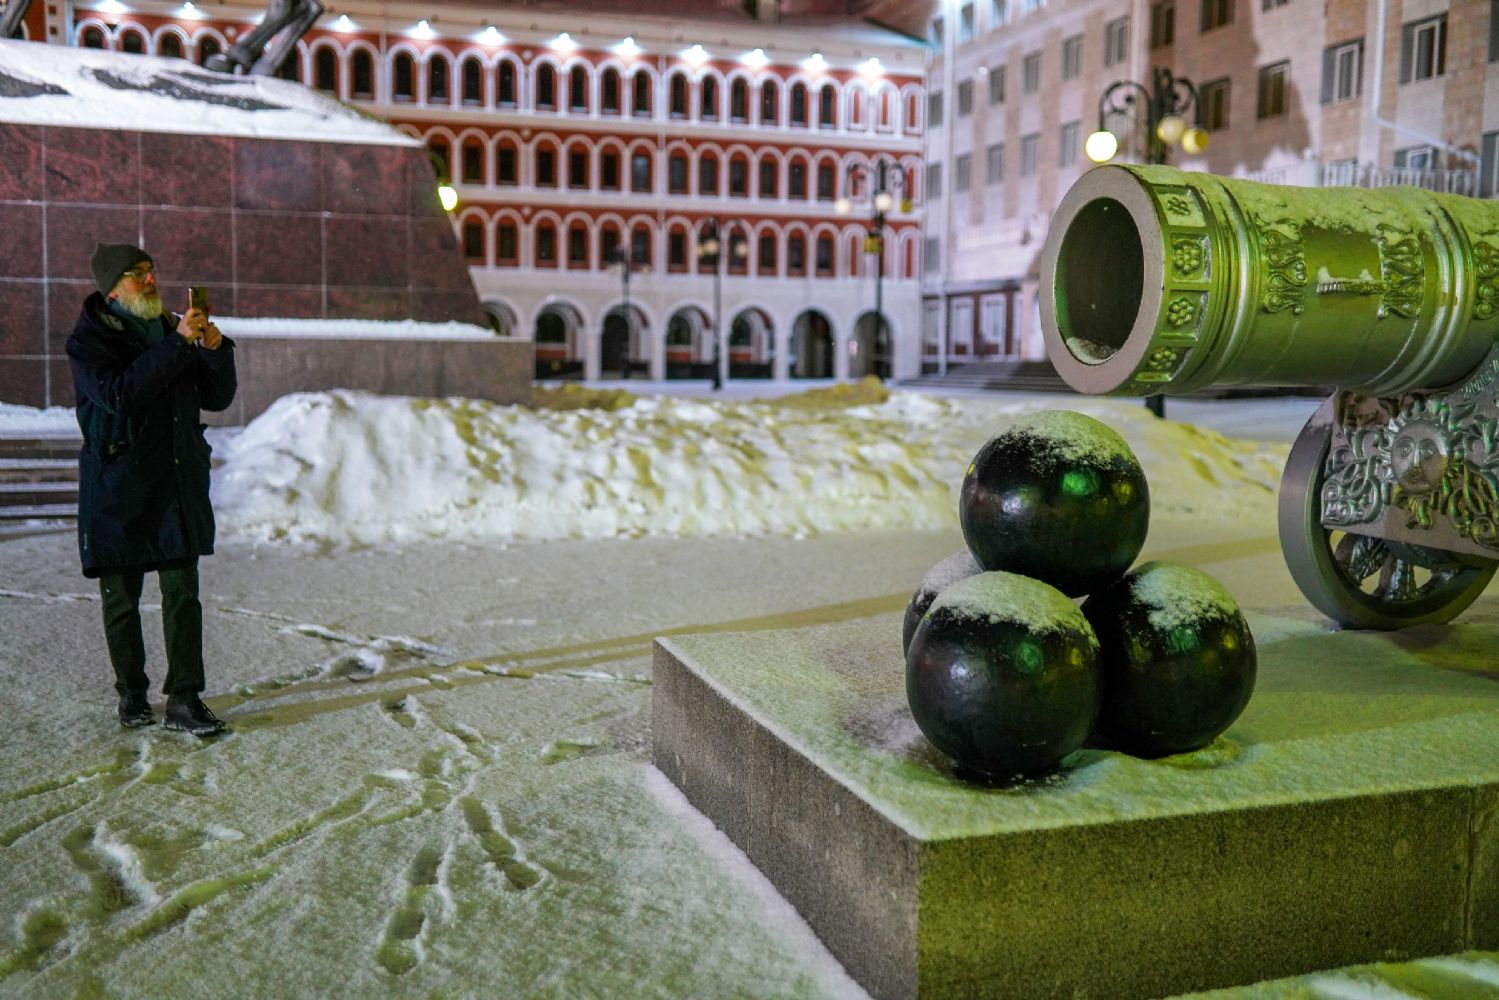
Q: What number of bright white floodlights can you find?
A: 11